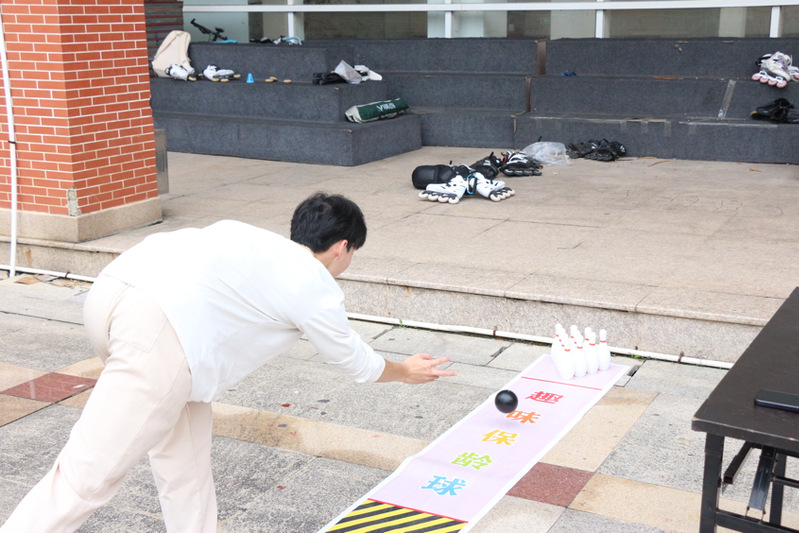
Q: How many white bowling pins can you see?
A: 10